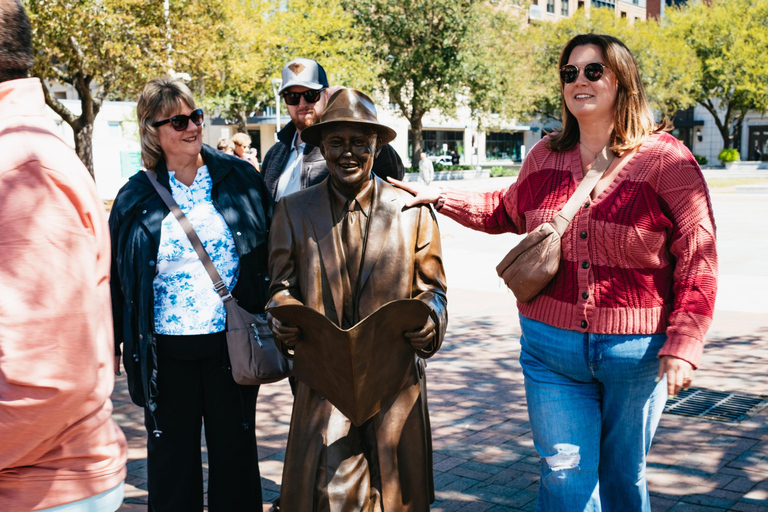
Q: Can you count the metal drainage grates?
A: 1